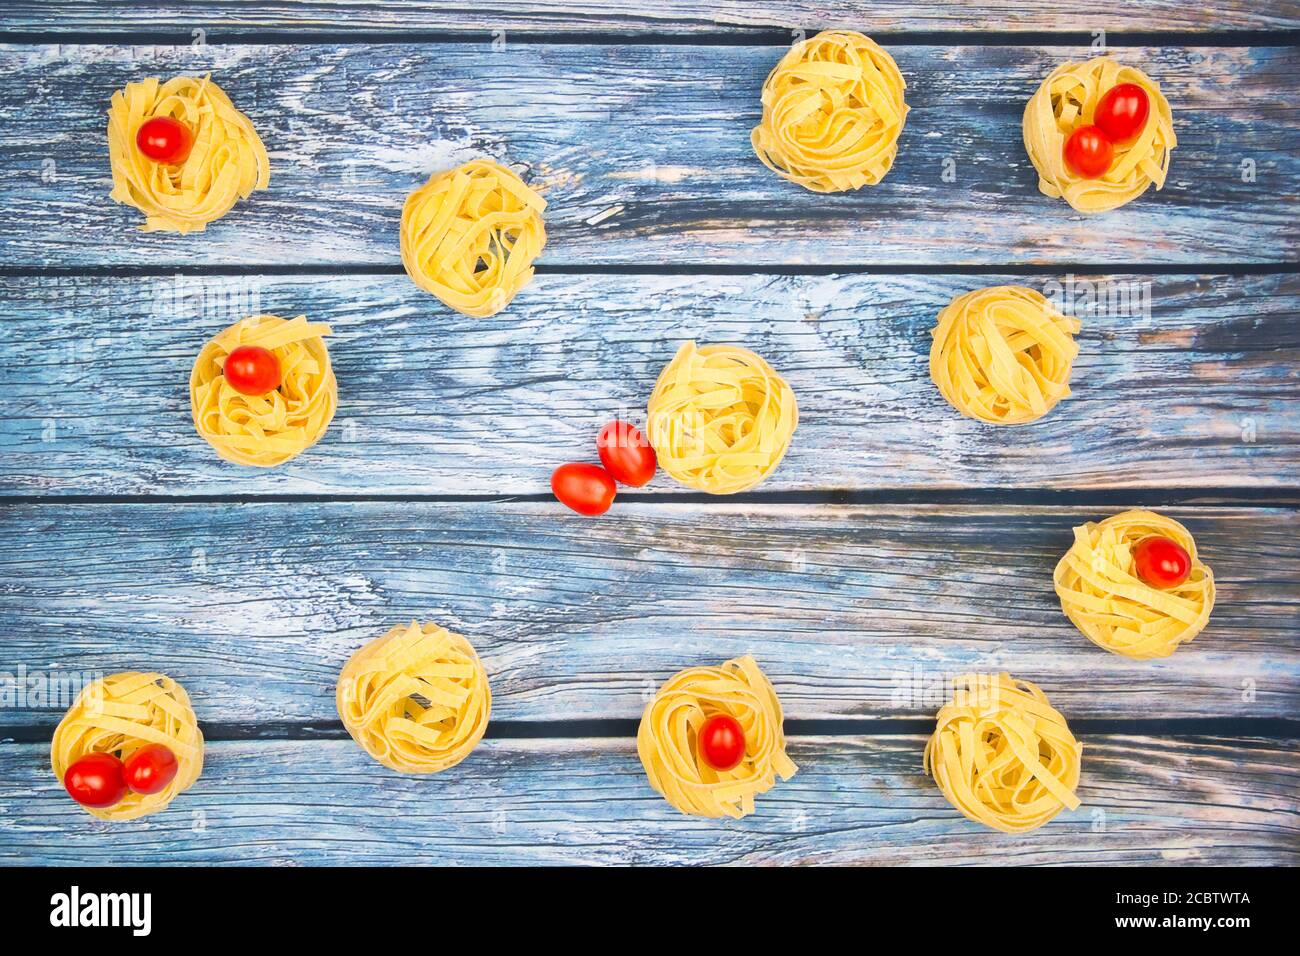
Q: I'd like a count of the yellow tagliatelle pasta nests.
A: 12